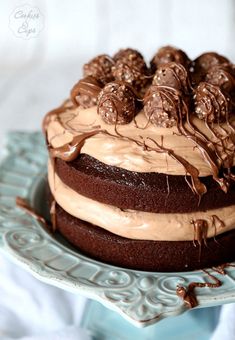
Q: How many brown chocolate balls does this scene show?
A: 11